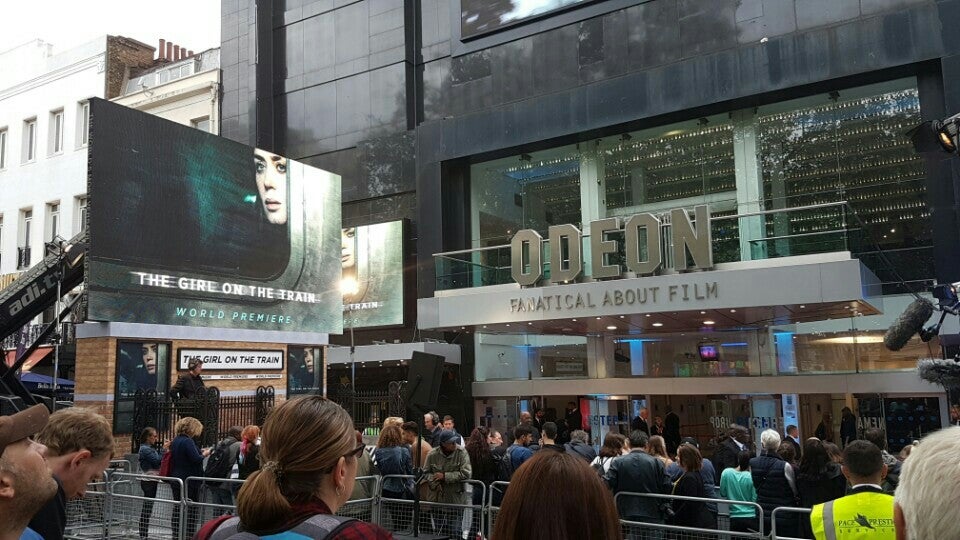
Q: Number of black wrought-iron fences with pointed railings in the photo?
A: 2